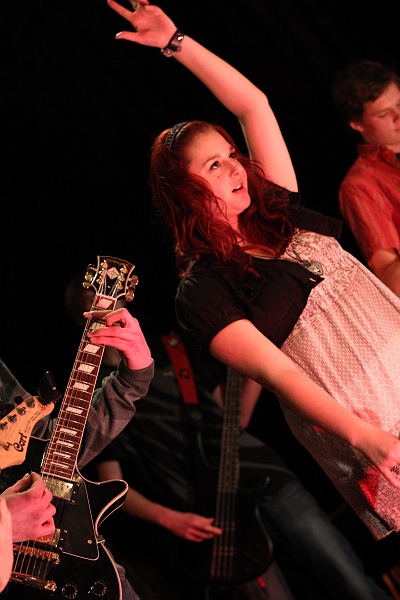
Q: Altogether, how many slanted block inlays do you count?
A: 10